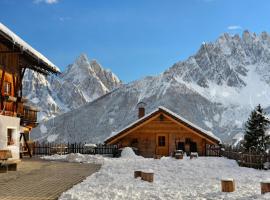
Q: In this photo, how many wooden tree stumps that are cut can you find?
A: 4